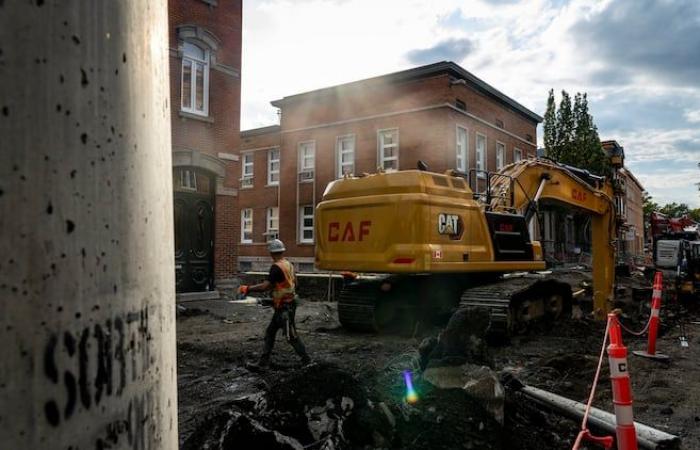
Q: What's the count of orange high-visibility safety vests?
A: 1